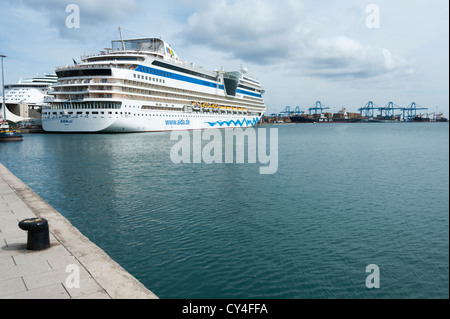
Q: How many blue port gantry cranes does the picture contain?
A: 6